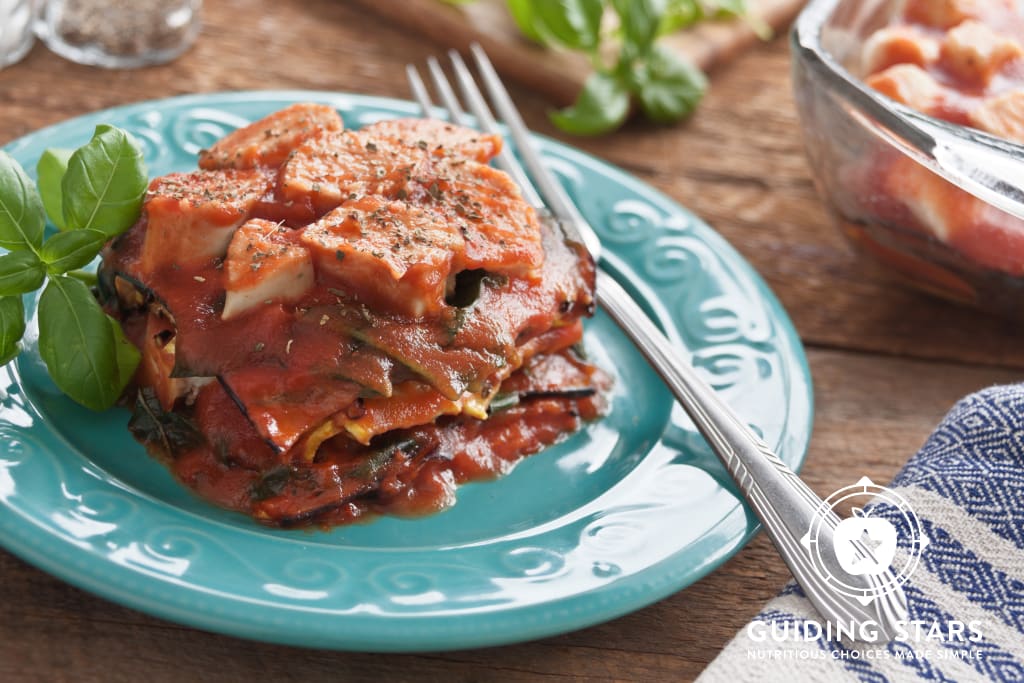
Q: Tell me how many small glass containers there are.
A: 2